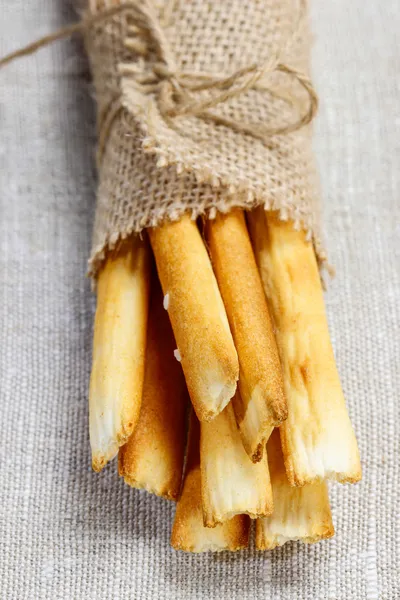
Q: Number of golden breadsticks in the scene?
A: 8